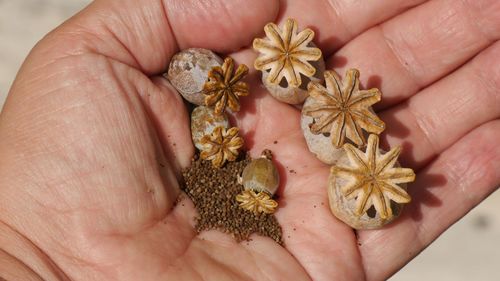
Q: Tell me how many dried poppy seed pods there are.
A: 6